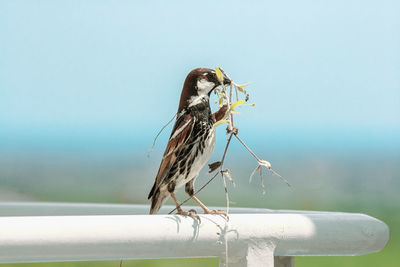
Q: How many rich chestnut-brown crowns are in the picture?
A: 1